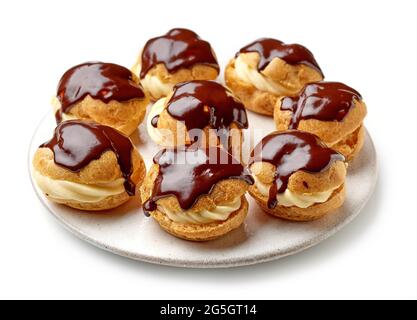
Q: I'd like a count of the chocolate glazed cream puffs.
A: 8